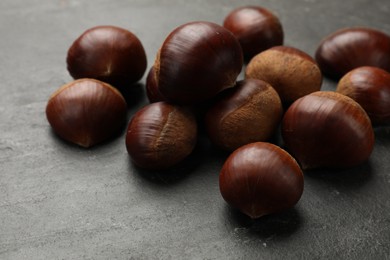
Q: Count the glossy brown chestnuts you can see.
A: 12